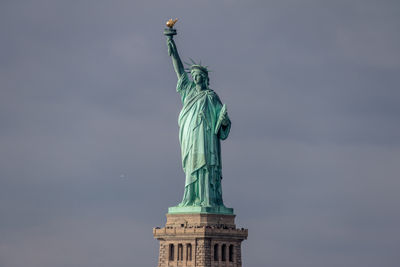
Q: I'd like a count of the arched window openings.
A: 6